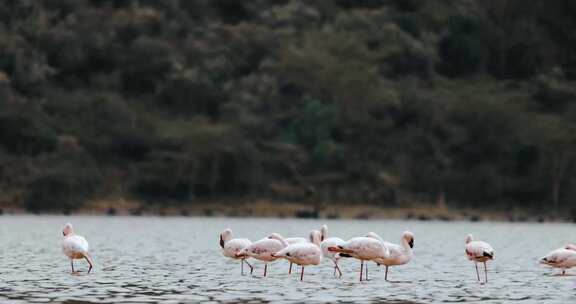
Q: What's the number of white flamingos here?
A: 10